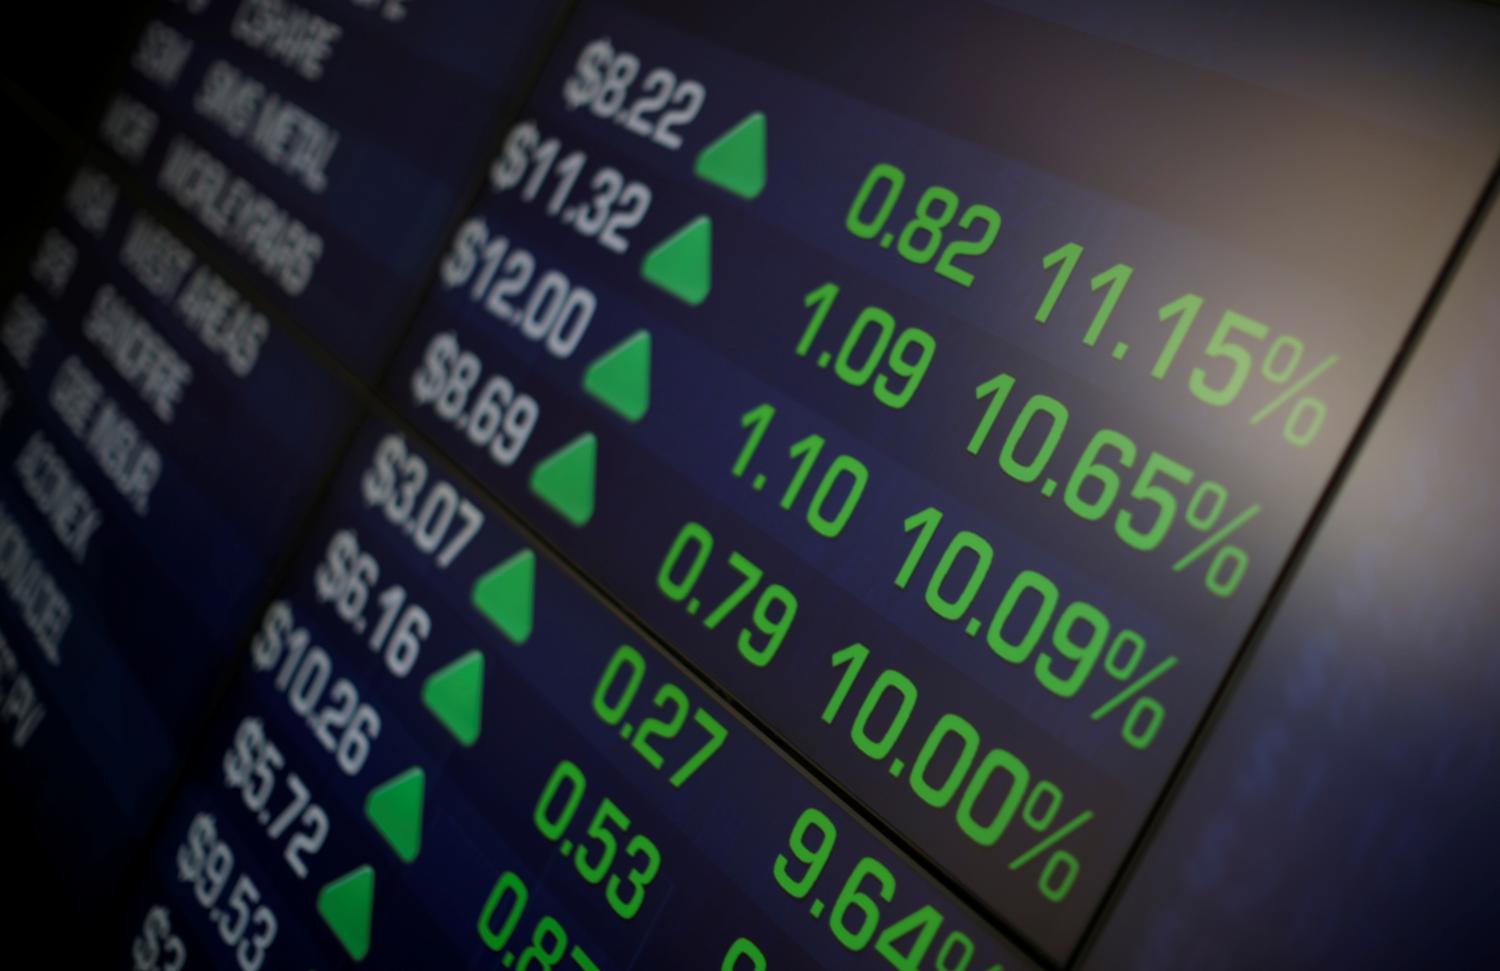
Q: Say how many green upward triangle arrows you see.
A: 8